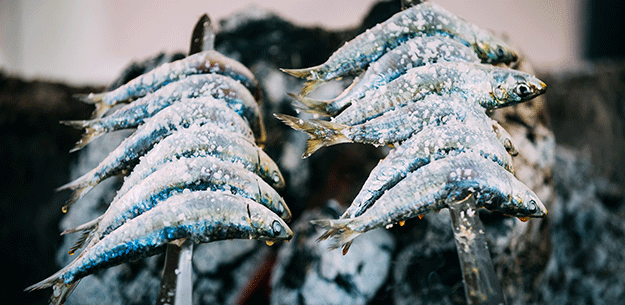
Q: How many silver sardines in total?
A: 12